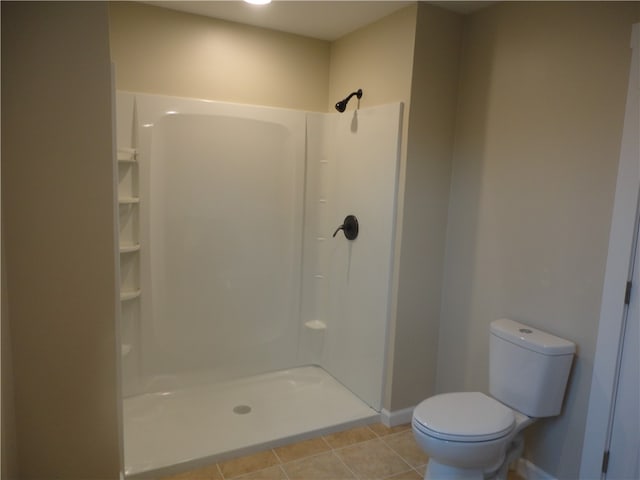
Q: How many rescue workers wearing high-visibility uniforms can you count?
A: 0